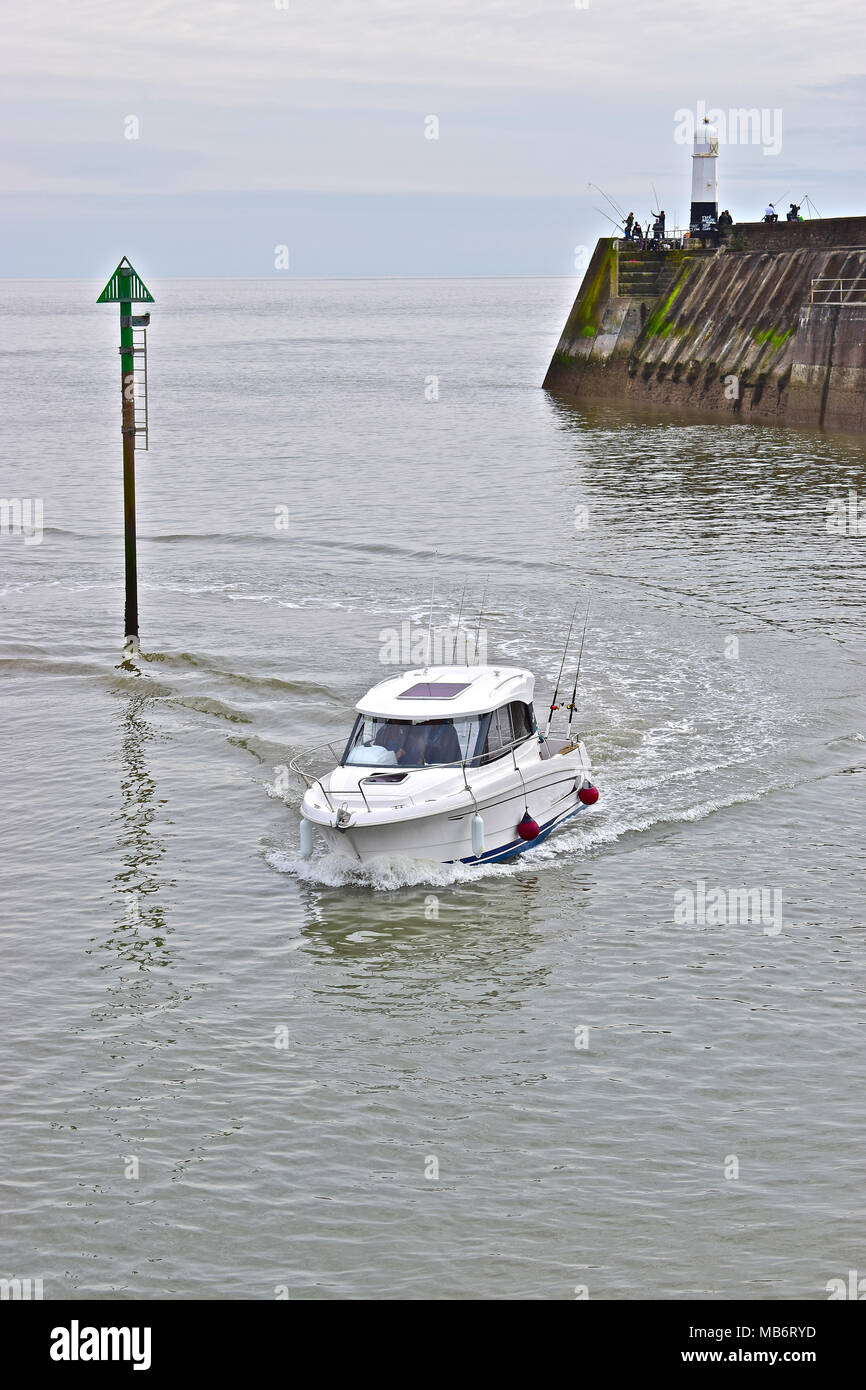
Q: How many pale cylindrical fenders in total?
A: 2